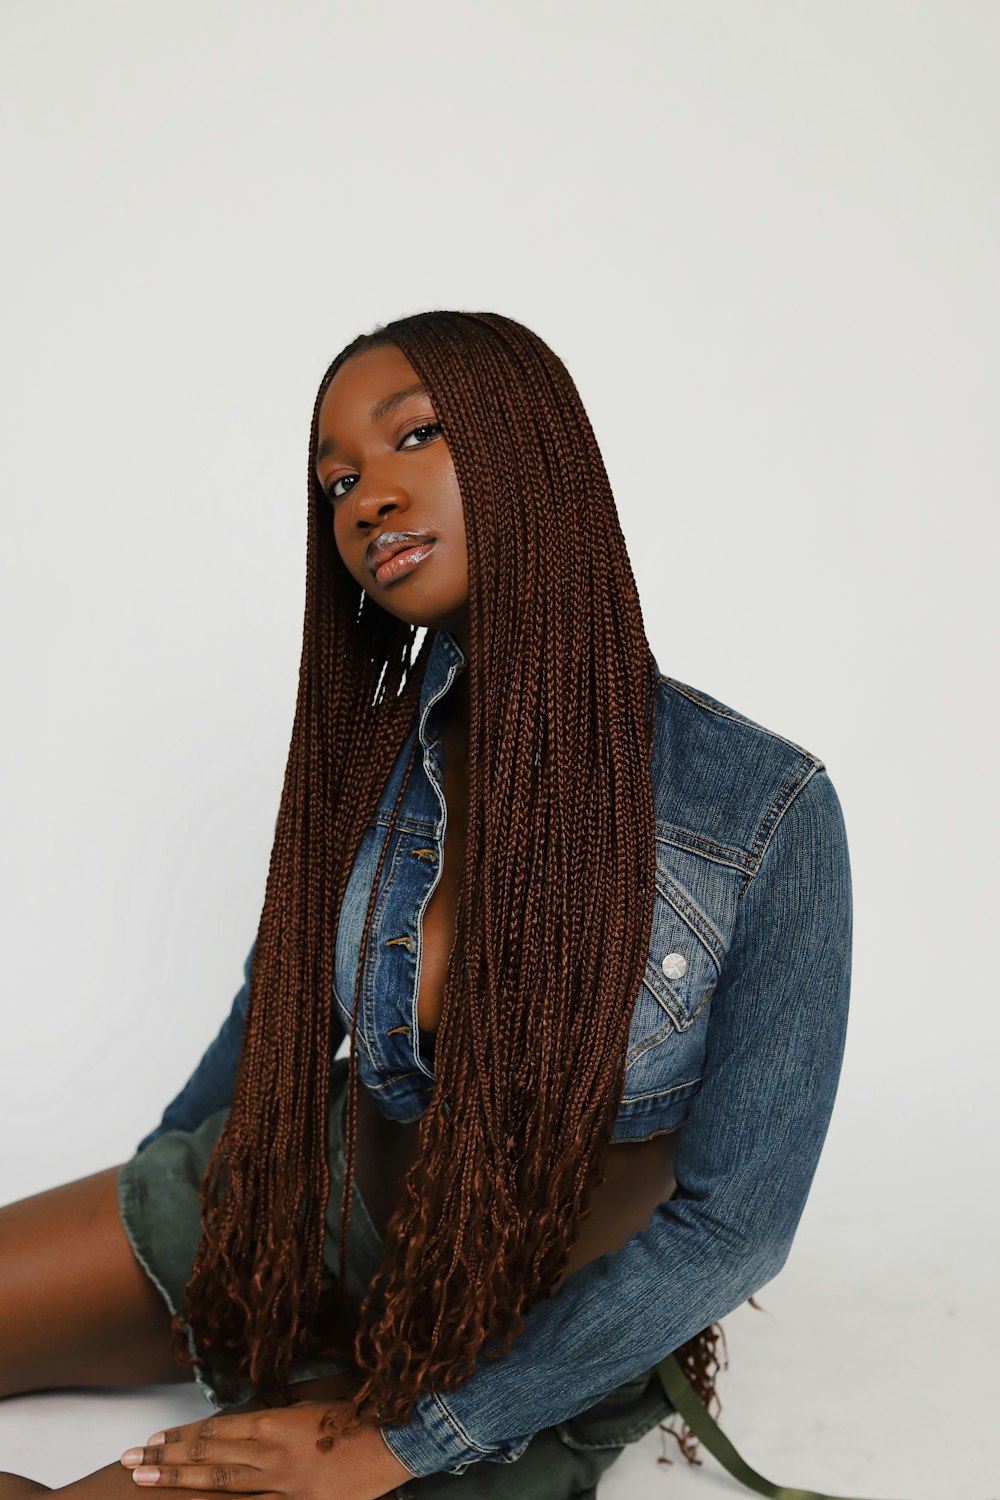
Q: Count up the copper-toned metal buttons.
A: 0